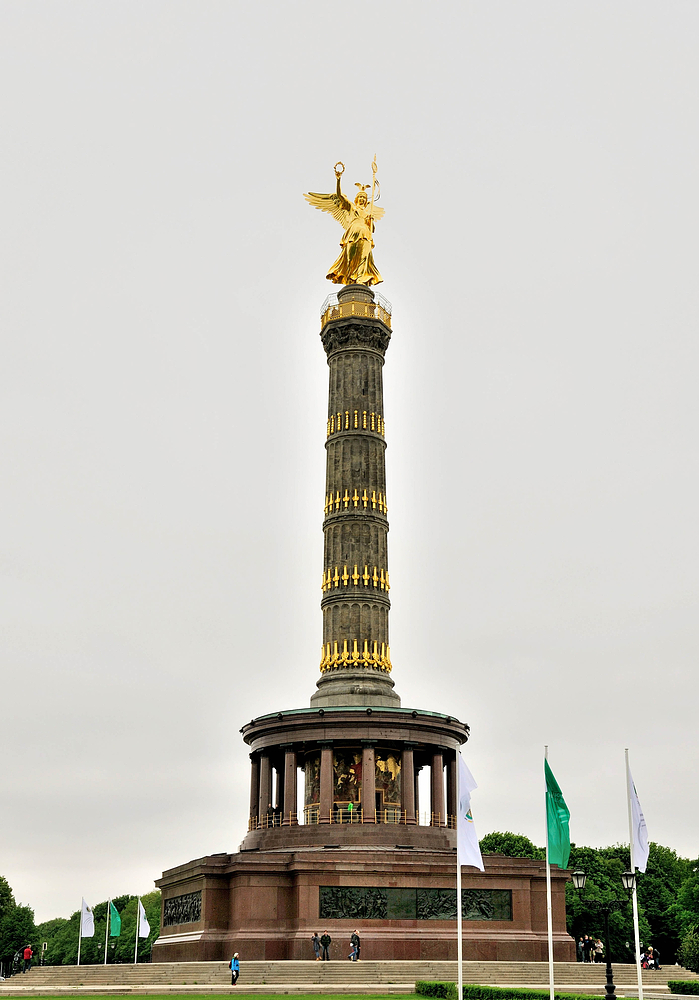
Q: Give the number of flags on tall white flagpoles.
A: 6